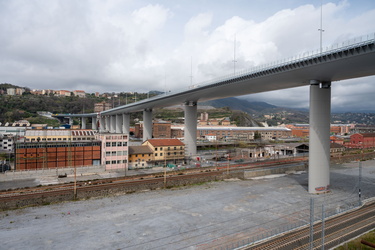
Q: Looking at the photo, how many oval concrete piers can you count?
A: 11